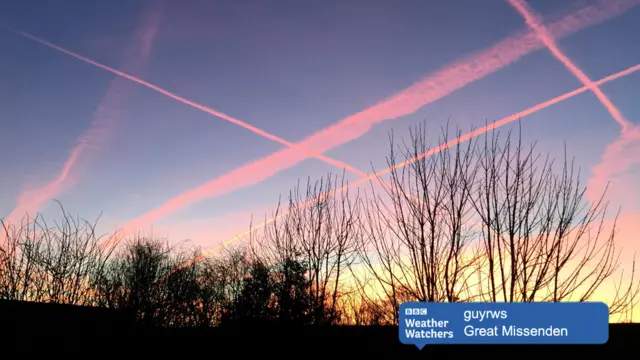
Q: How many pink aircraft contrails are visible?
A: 5